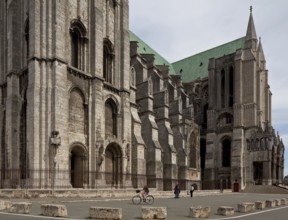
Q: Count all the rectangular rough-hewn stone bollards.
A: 12